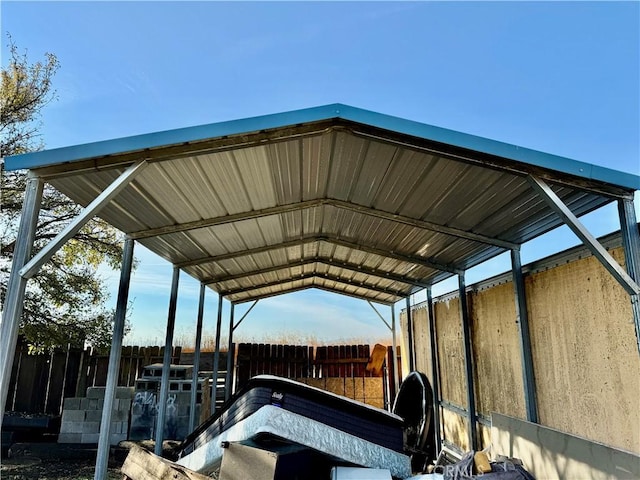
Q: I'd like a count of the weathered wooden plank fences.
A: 1